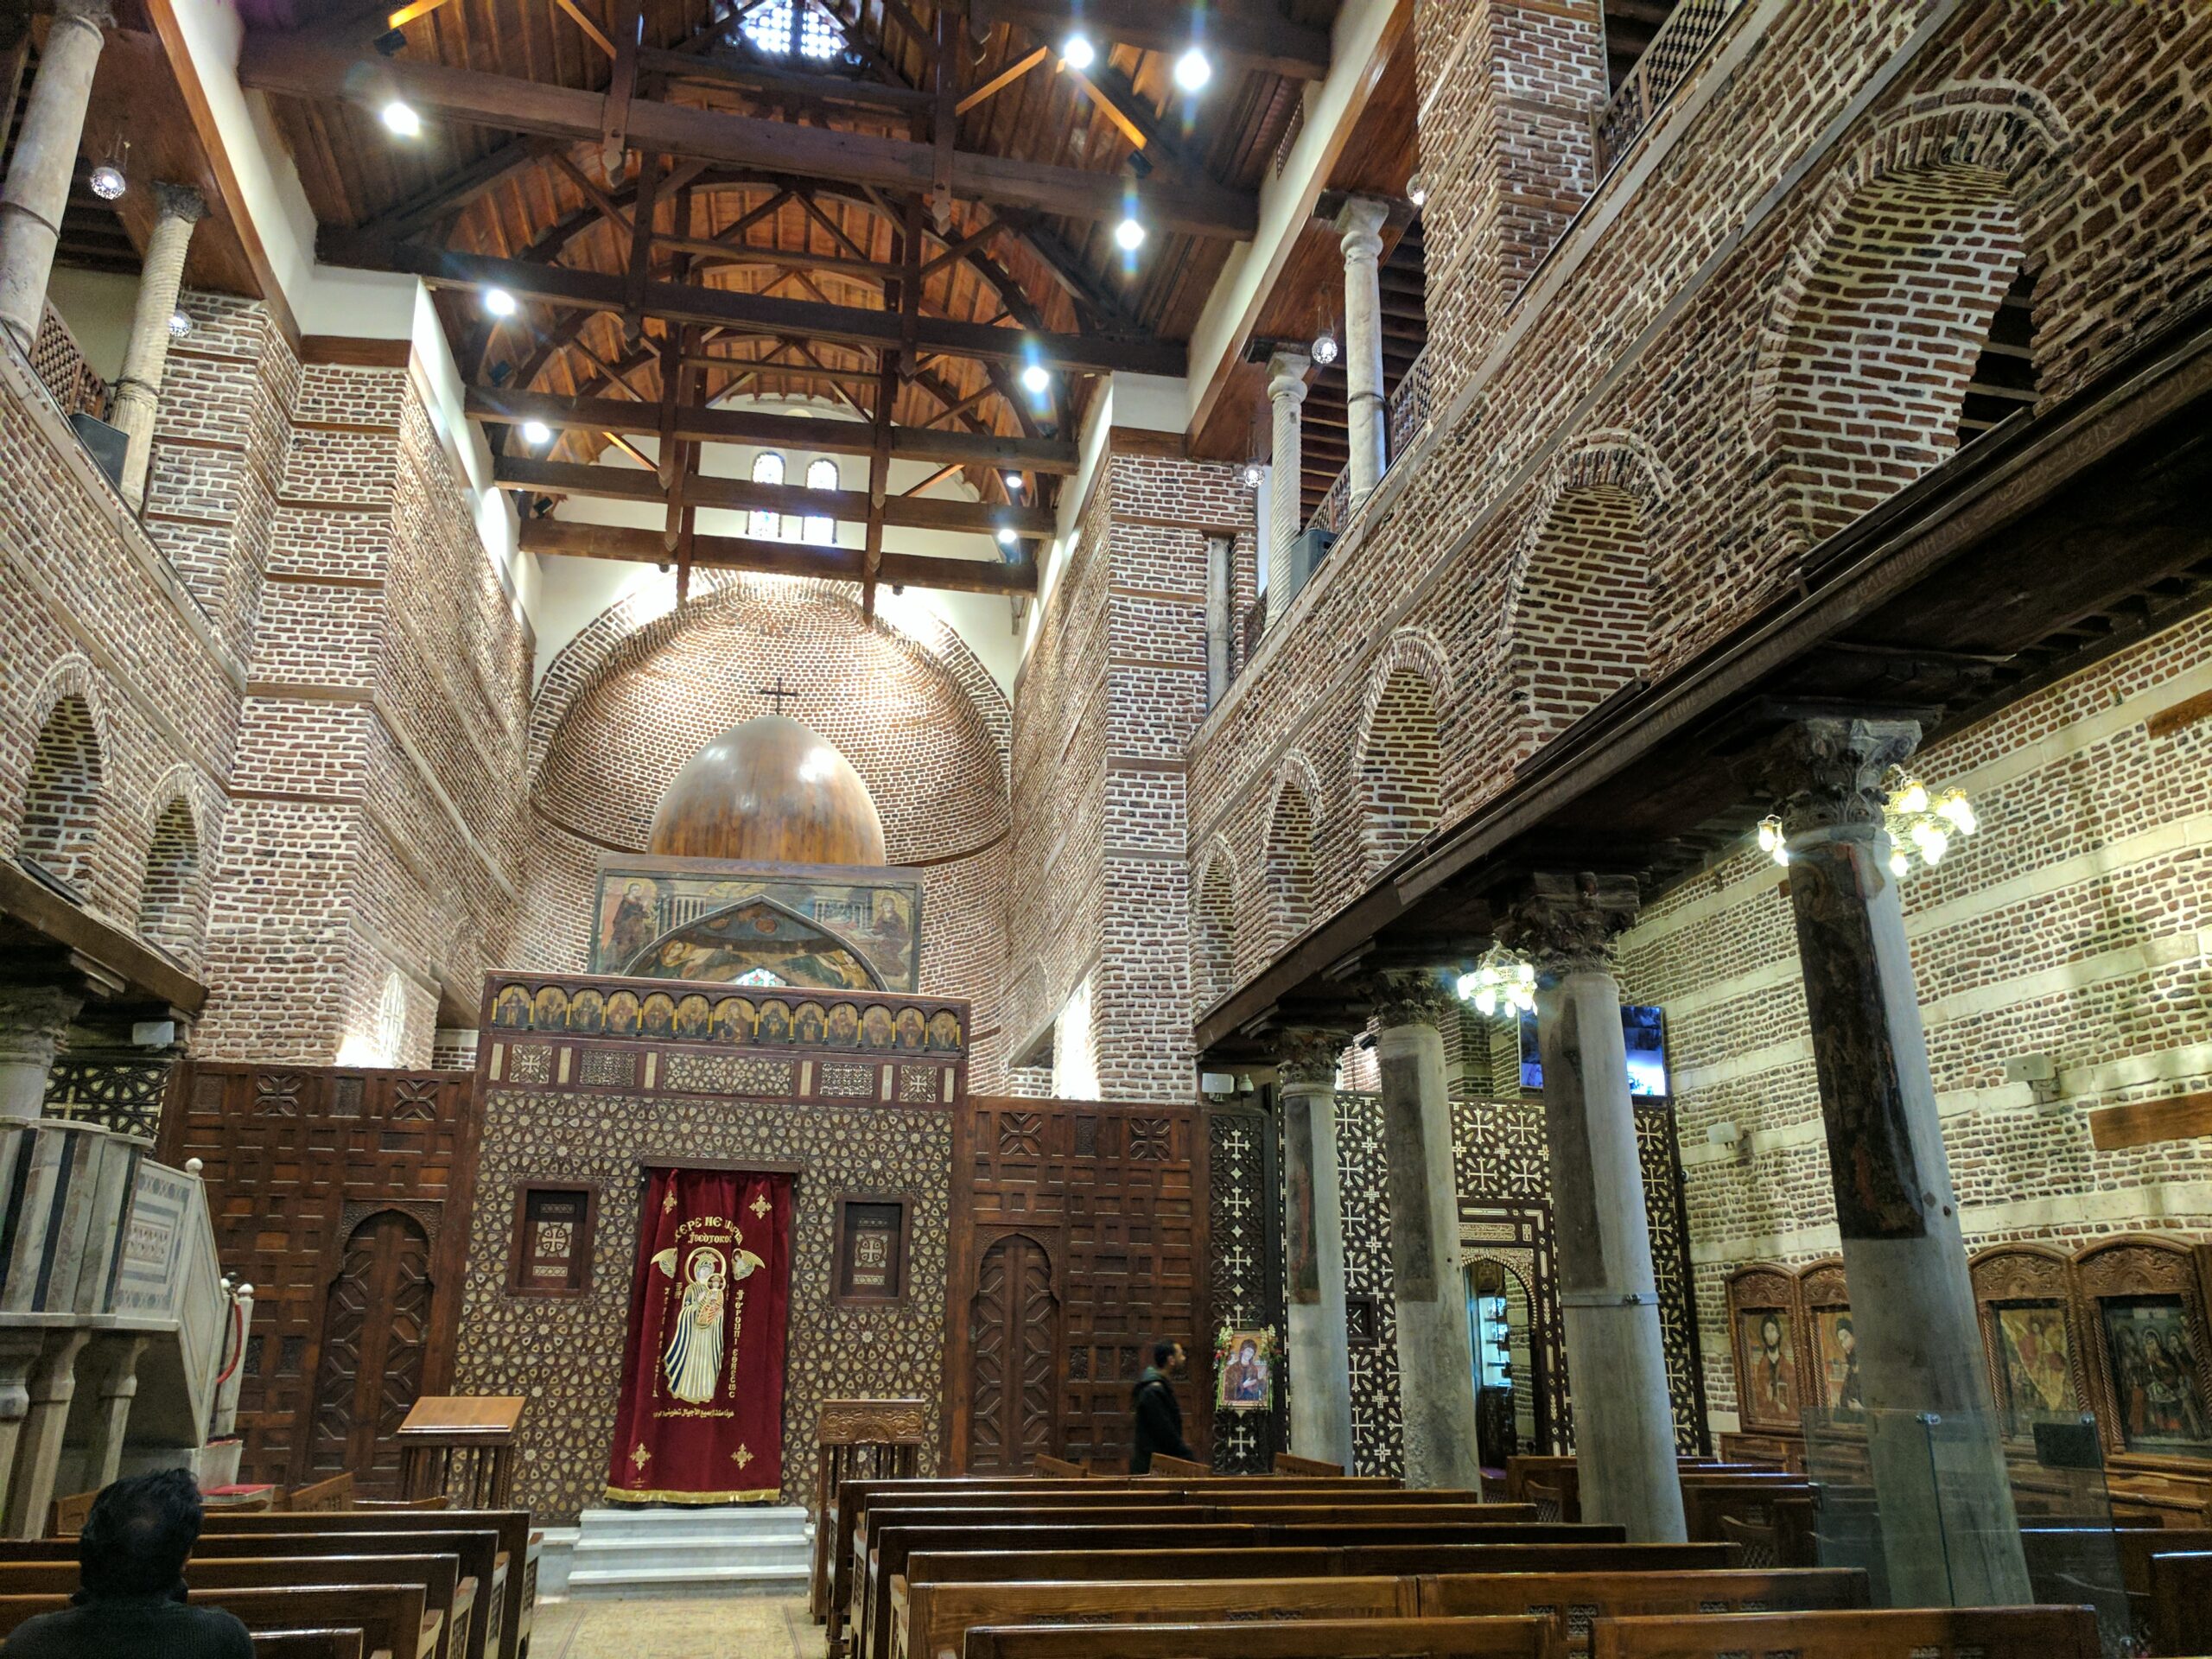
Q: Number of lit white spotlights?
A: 9